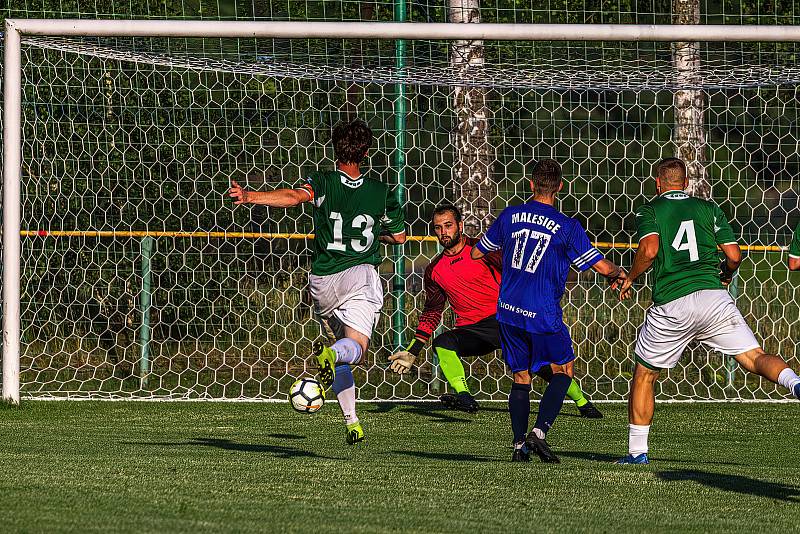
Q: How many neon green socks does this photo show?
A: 2